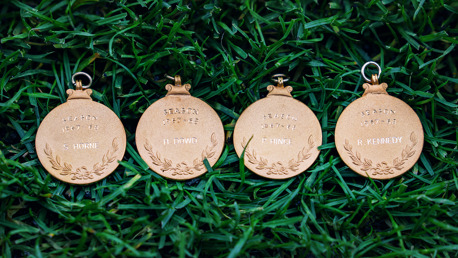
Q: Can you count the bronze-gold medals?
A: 4